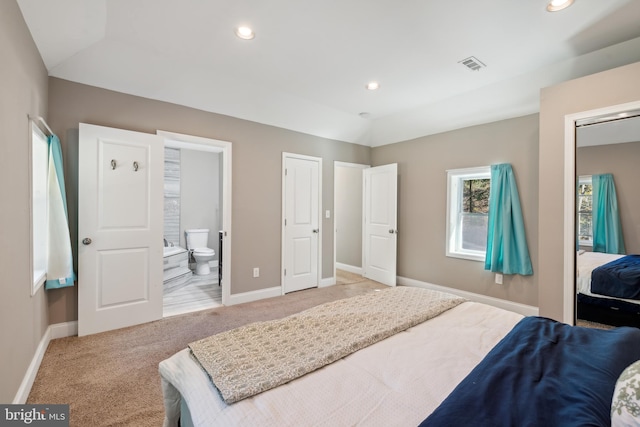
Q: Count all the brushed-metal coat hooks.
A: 2